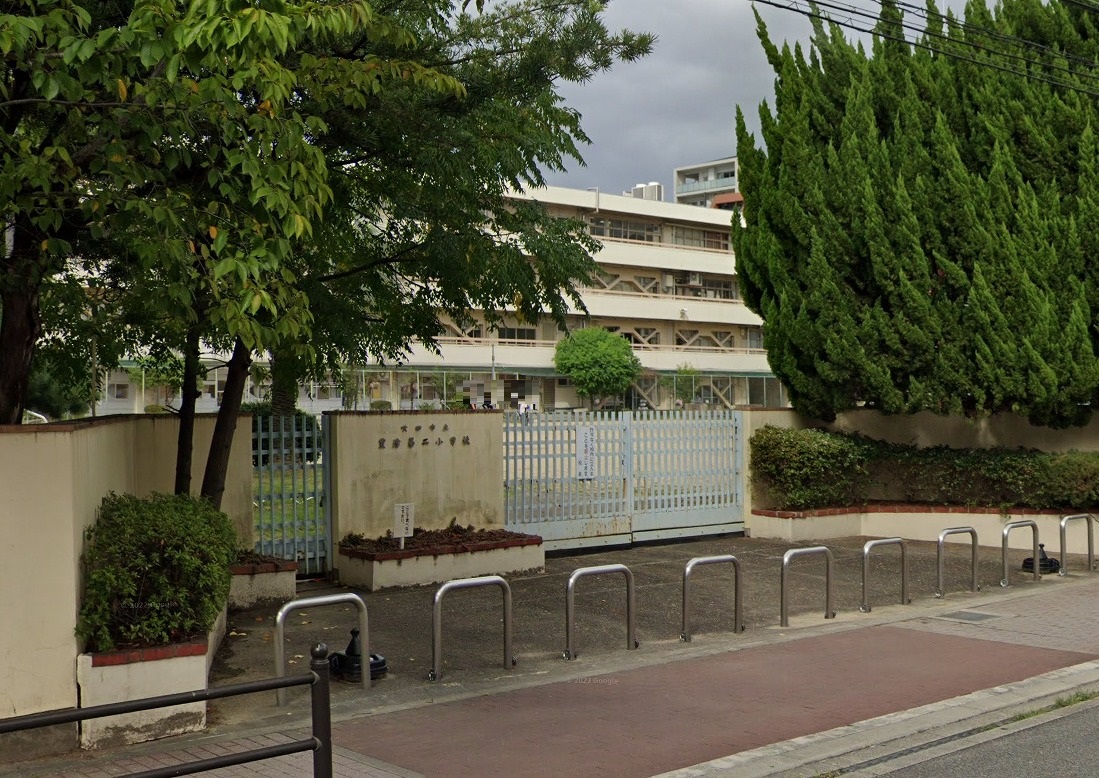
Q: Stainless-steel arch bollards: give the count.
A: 9